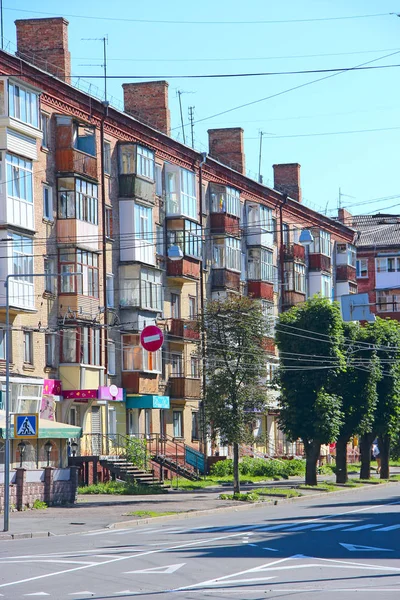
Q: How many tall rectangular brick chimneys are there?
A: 4